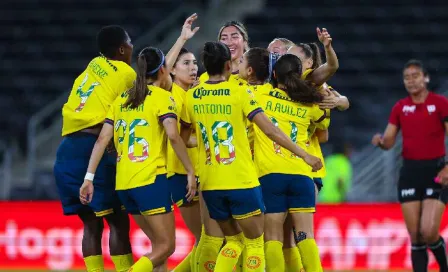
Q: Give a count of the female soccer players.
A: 9